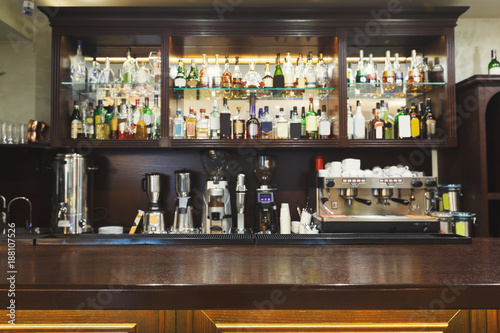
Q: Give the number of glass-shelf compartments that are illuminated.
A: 3